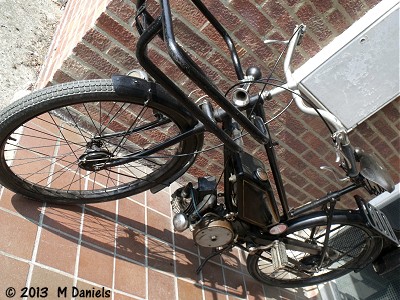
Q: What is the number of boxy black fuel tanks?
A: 1